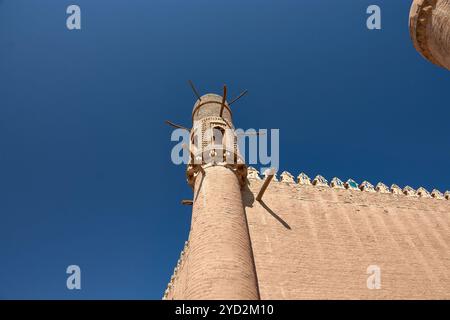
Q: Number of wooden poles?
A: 7